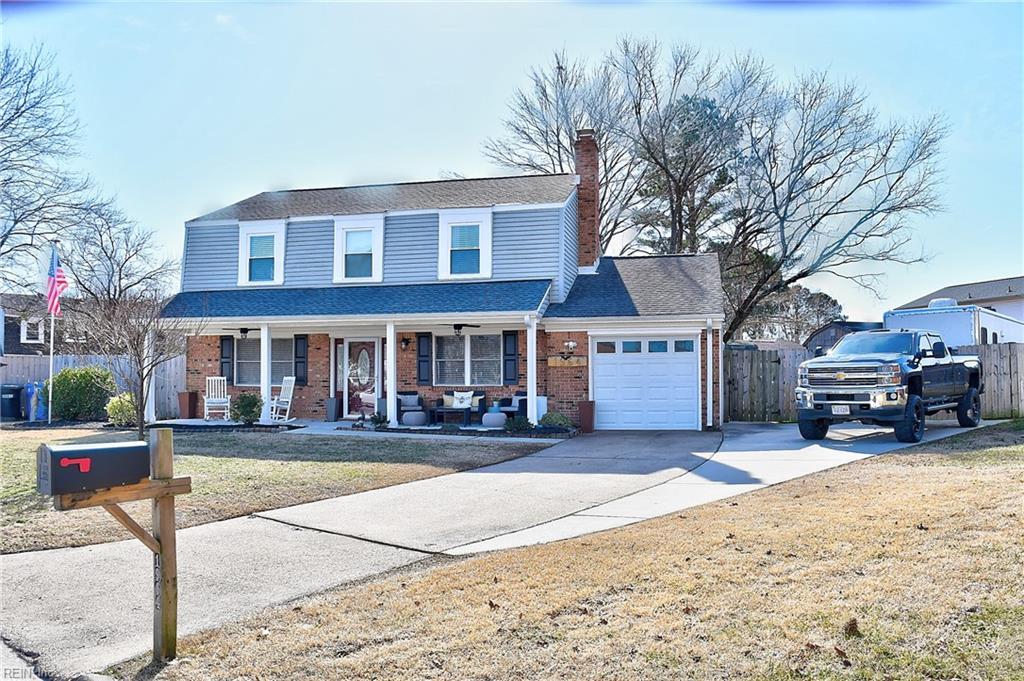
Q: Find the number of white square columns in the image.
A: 4